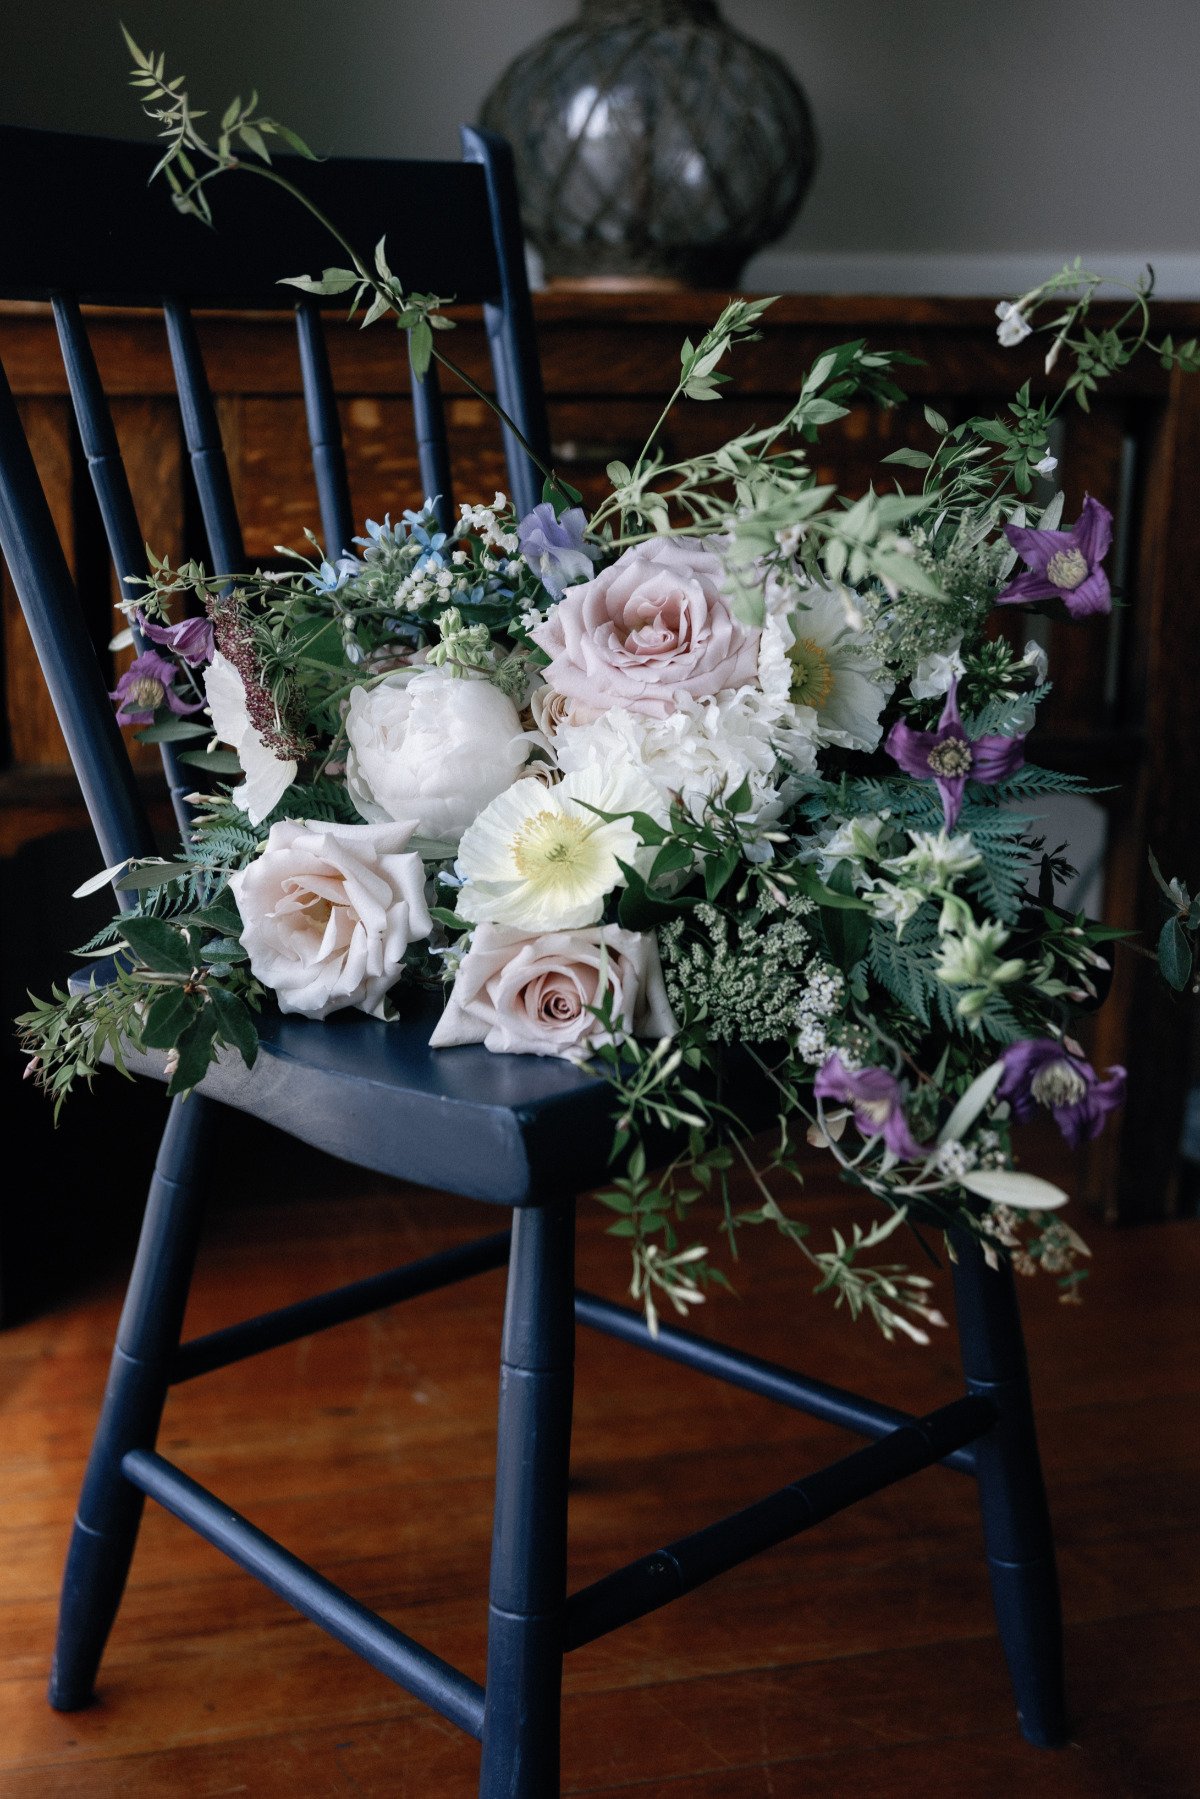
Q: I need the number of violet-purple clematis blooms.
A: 6